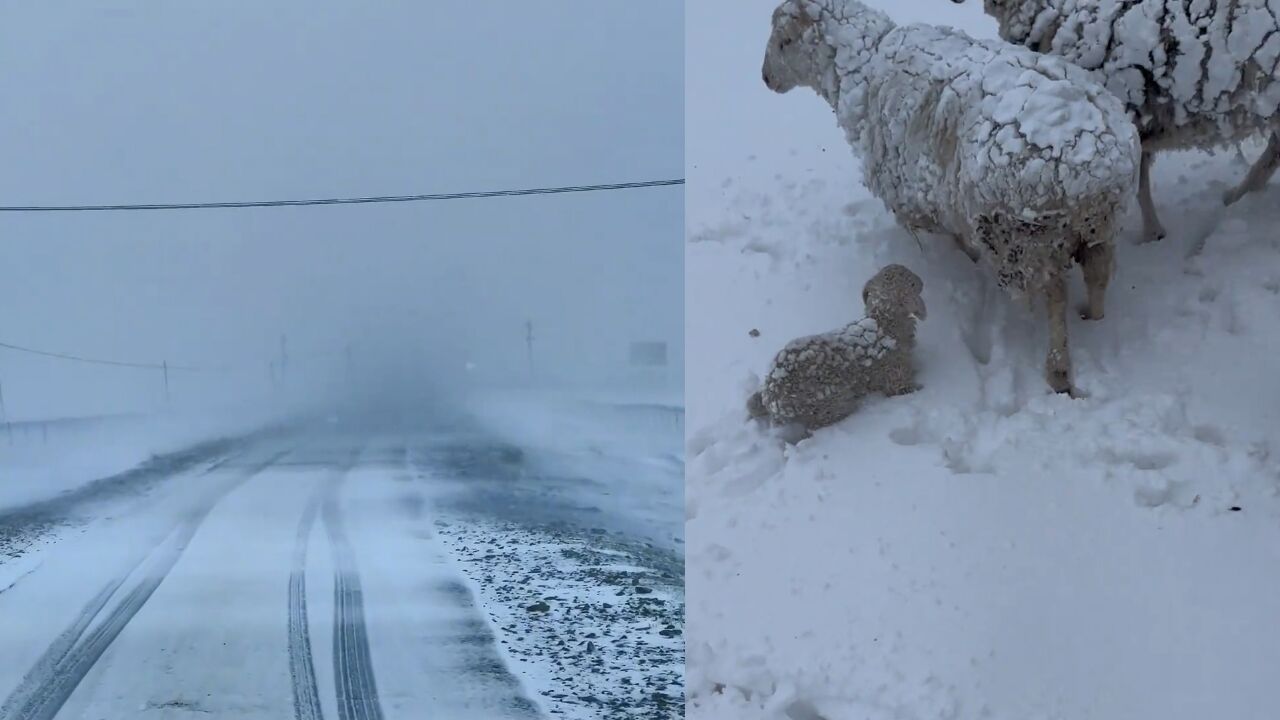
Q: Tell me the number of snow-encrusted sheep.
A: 3